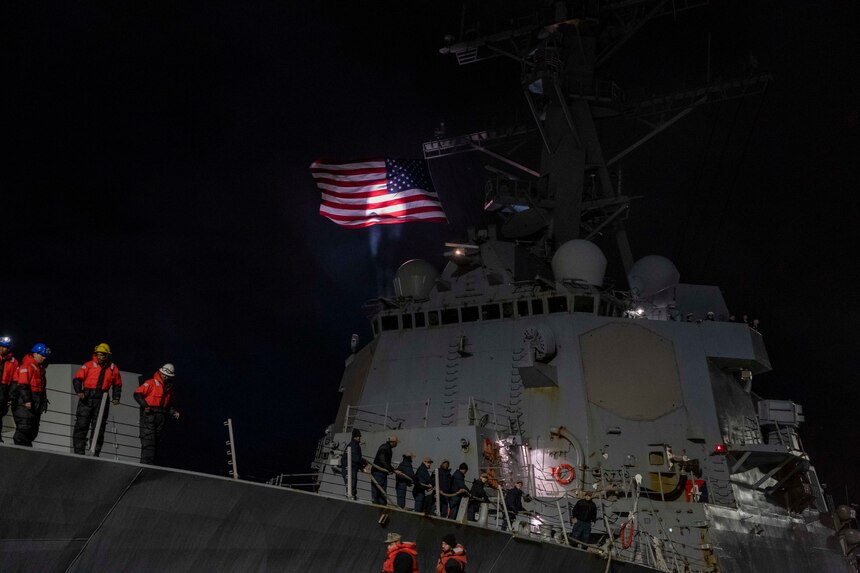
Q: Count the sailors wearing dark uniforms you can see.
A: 9